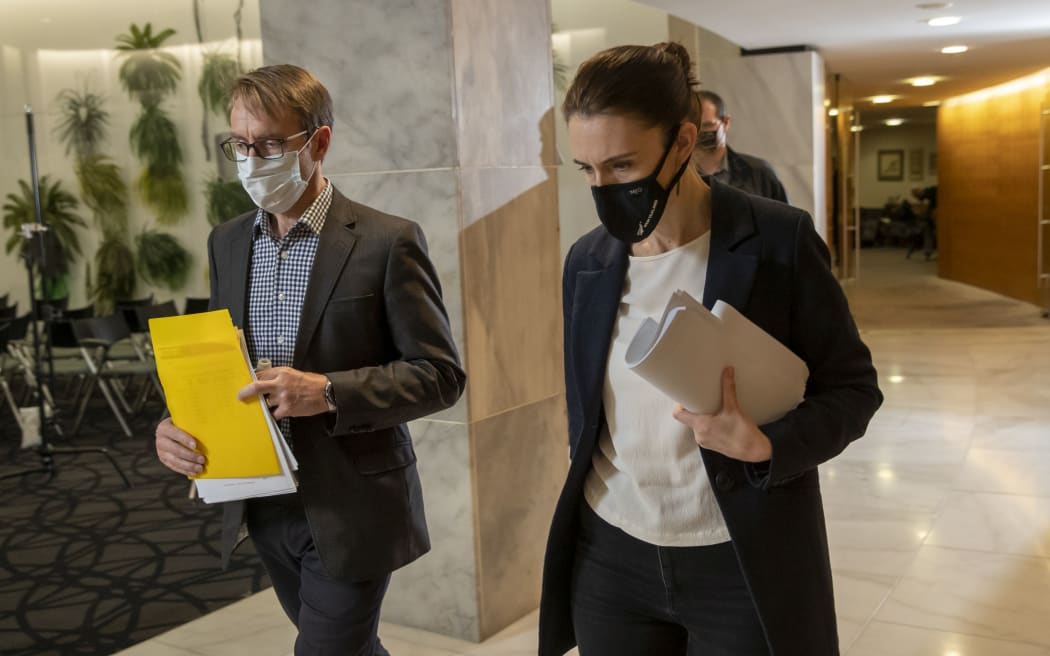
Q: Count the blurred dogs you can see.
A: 0